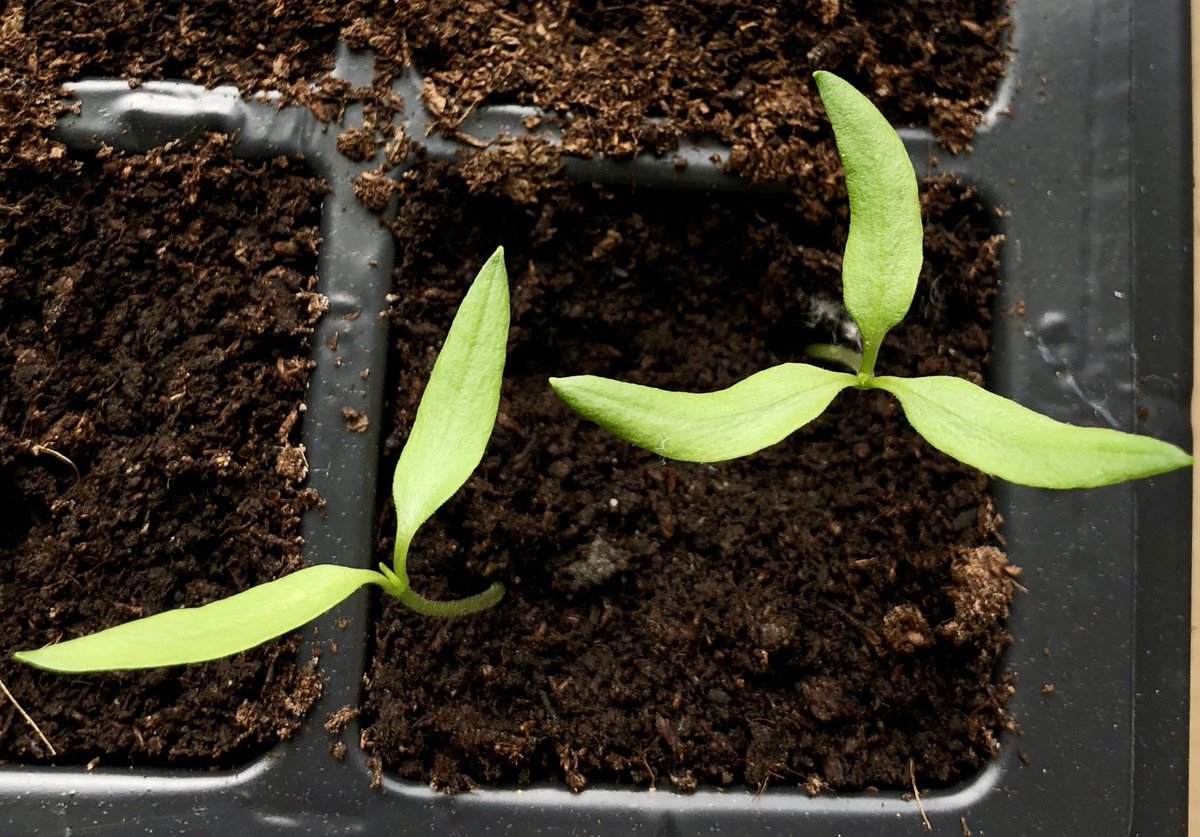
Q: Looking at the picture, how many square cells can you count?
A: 4